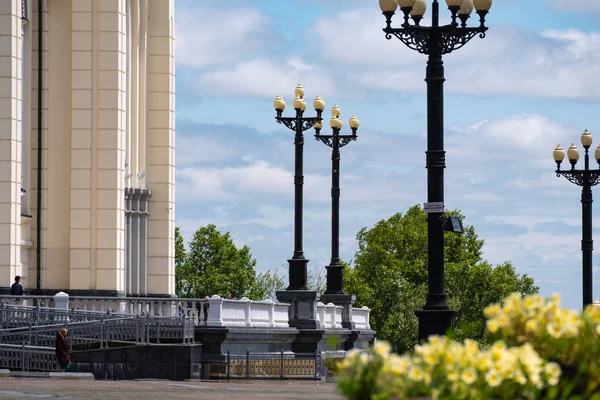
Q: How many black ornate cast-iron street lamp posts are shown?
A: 4